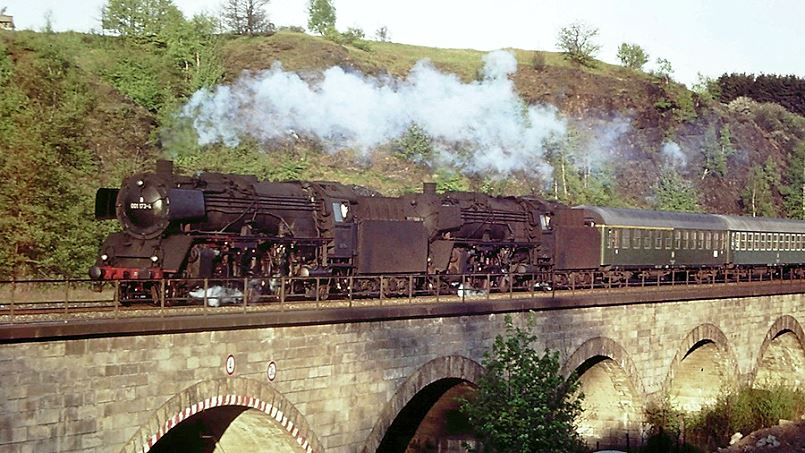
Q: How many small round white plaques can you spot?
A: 2